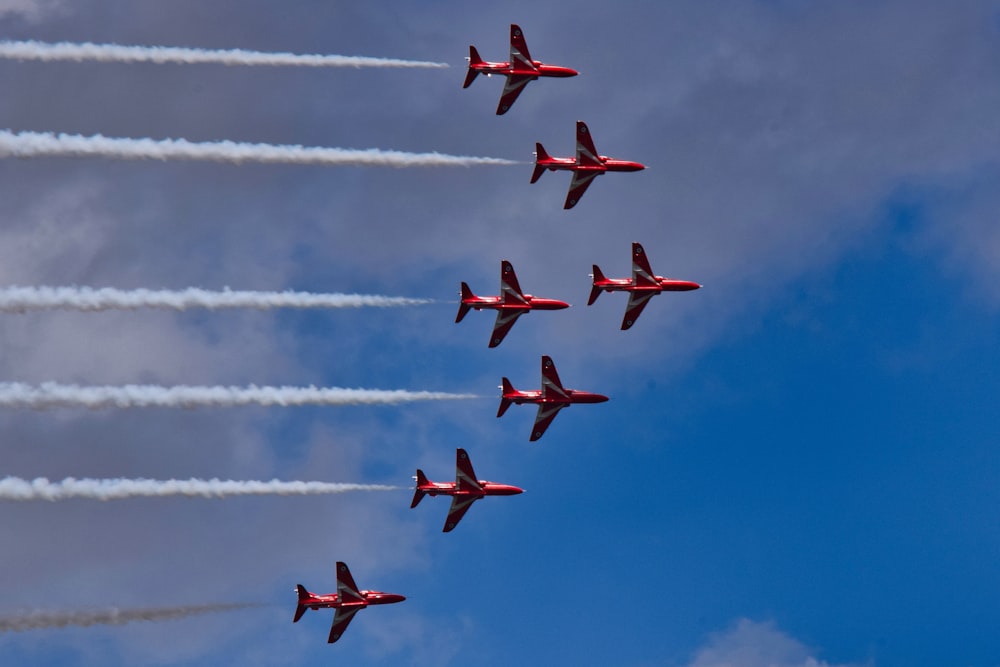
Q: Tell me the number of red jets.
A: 7